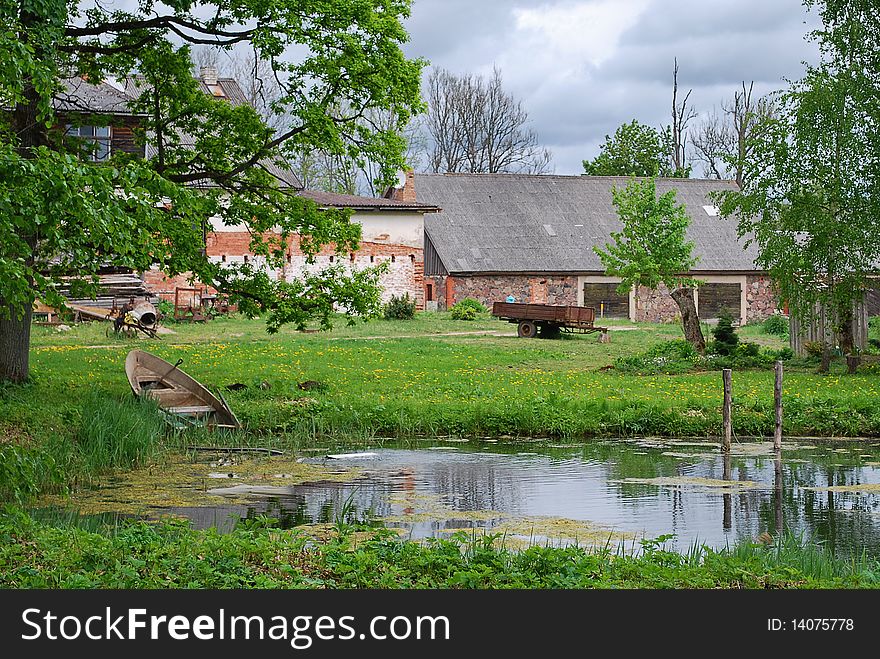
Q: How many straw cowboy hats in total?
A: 0